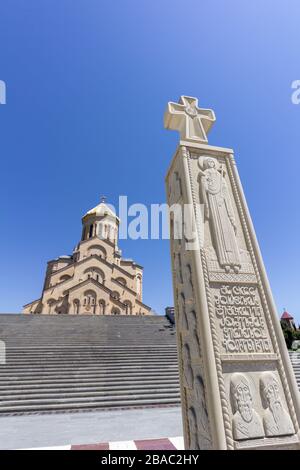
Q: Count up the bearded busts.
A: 2